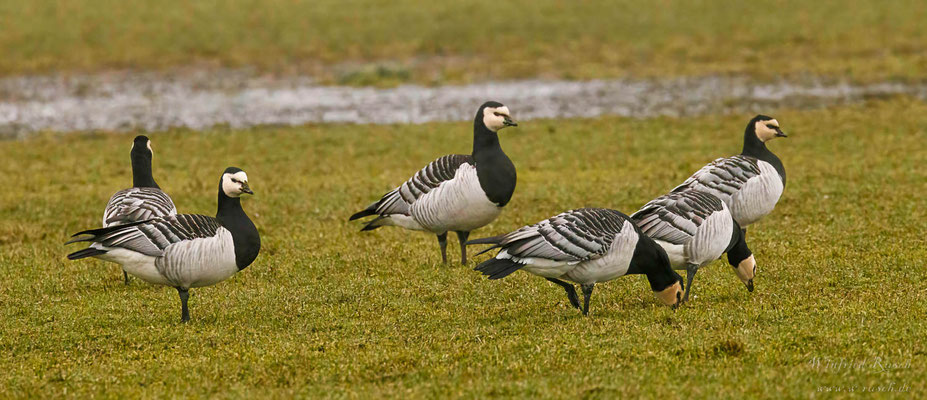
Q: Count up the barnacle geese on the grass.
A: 6